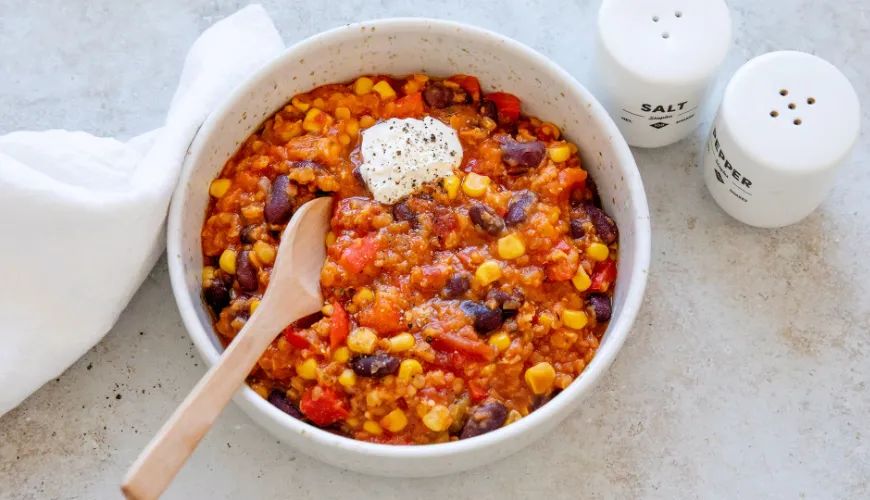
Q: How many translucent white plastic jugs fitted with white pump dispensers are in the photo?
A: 0